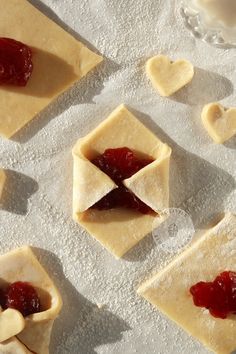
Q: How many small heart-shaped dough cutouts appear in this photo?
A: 3